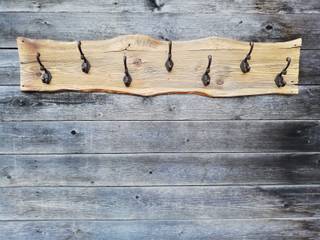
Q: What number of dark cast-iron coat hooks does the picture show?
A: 7